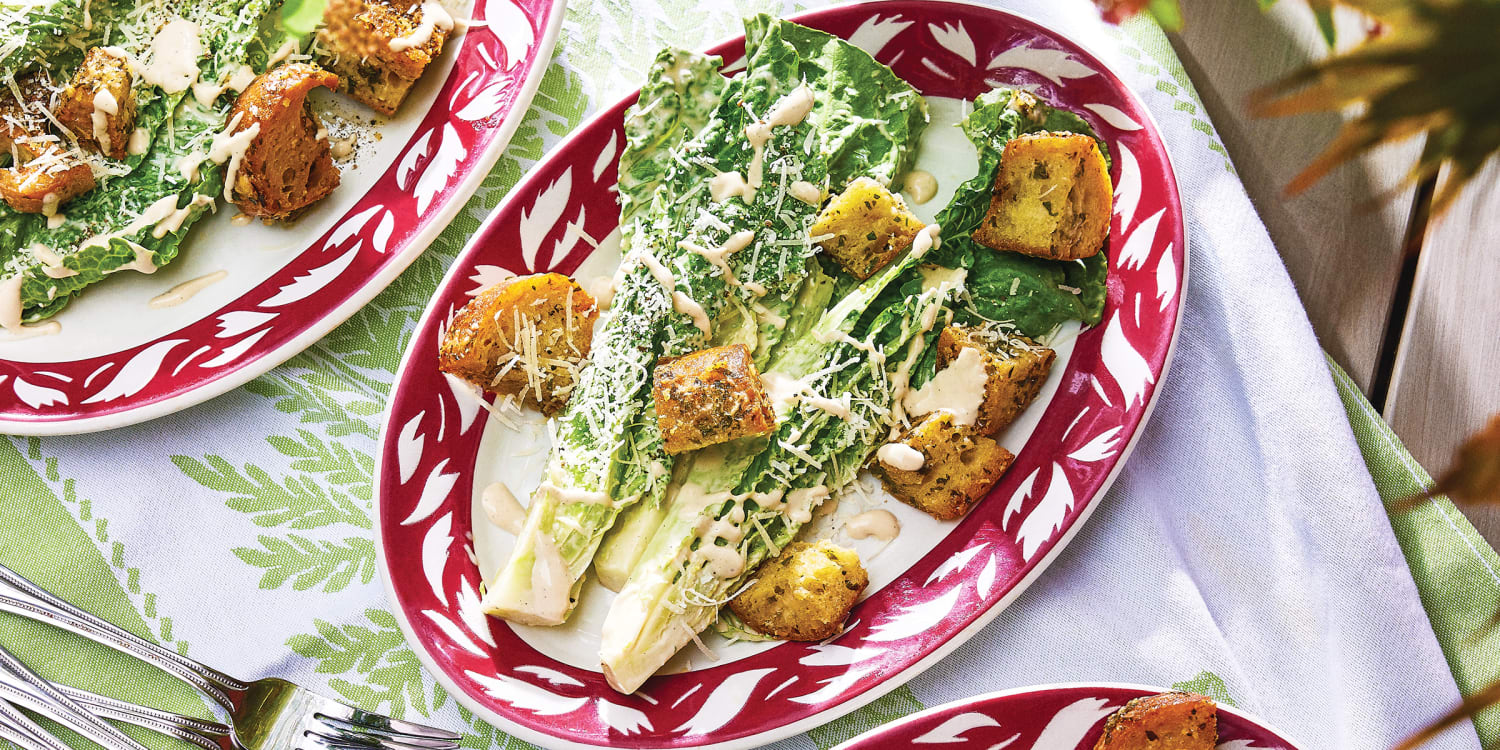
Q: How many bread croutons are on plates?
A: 13